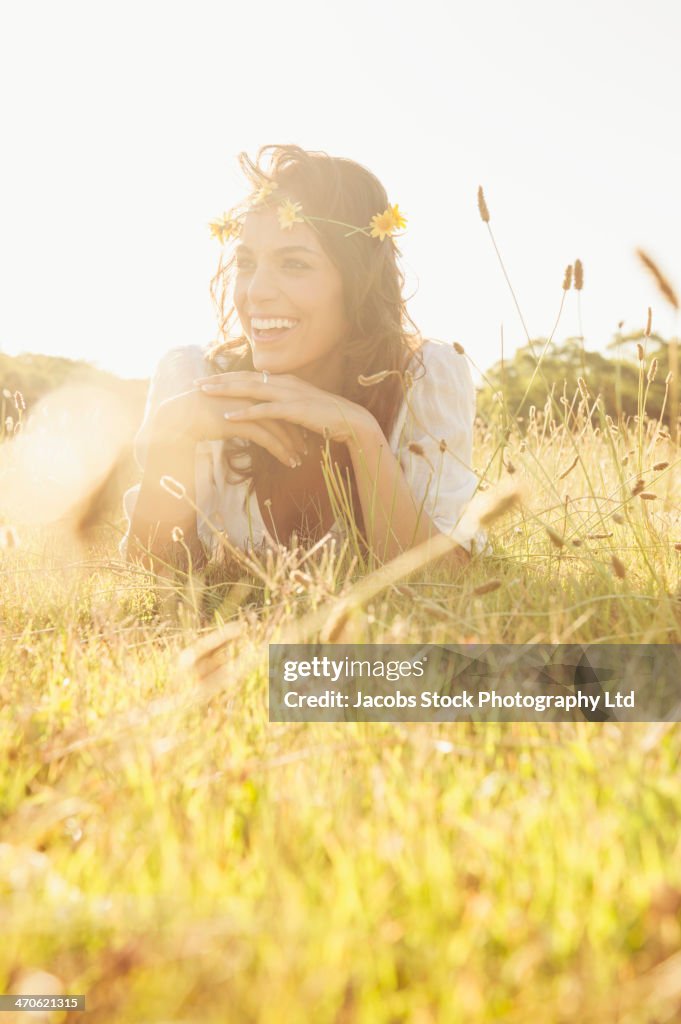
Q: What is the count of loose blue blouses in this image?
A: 0